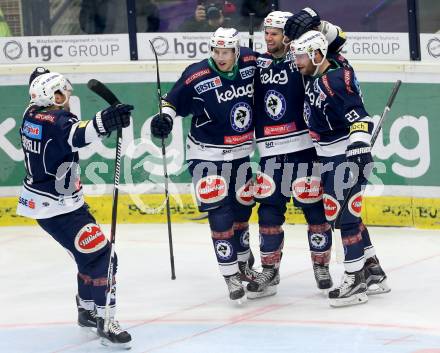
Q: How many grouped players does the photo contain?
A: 3